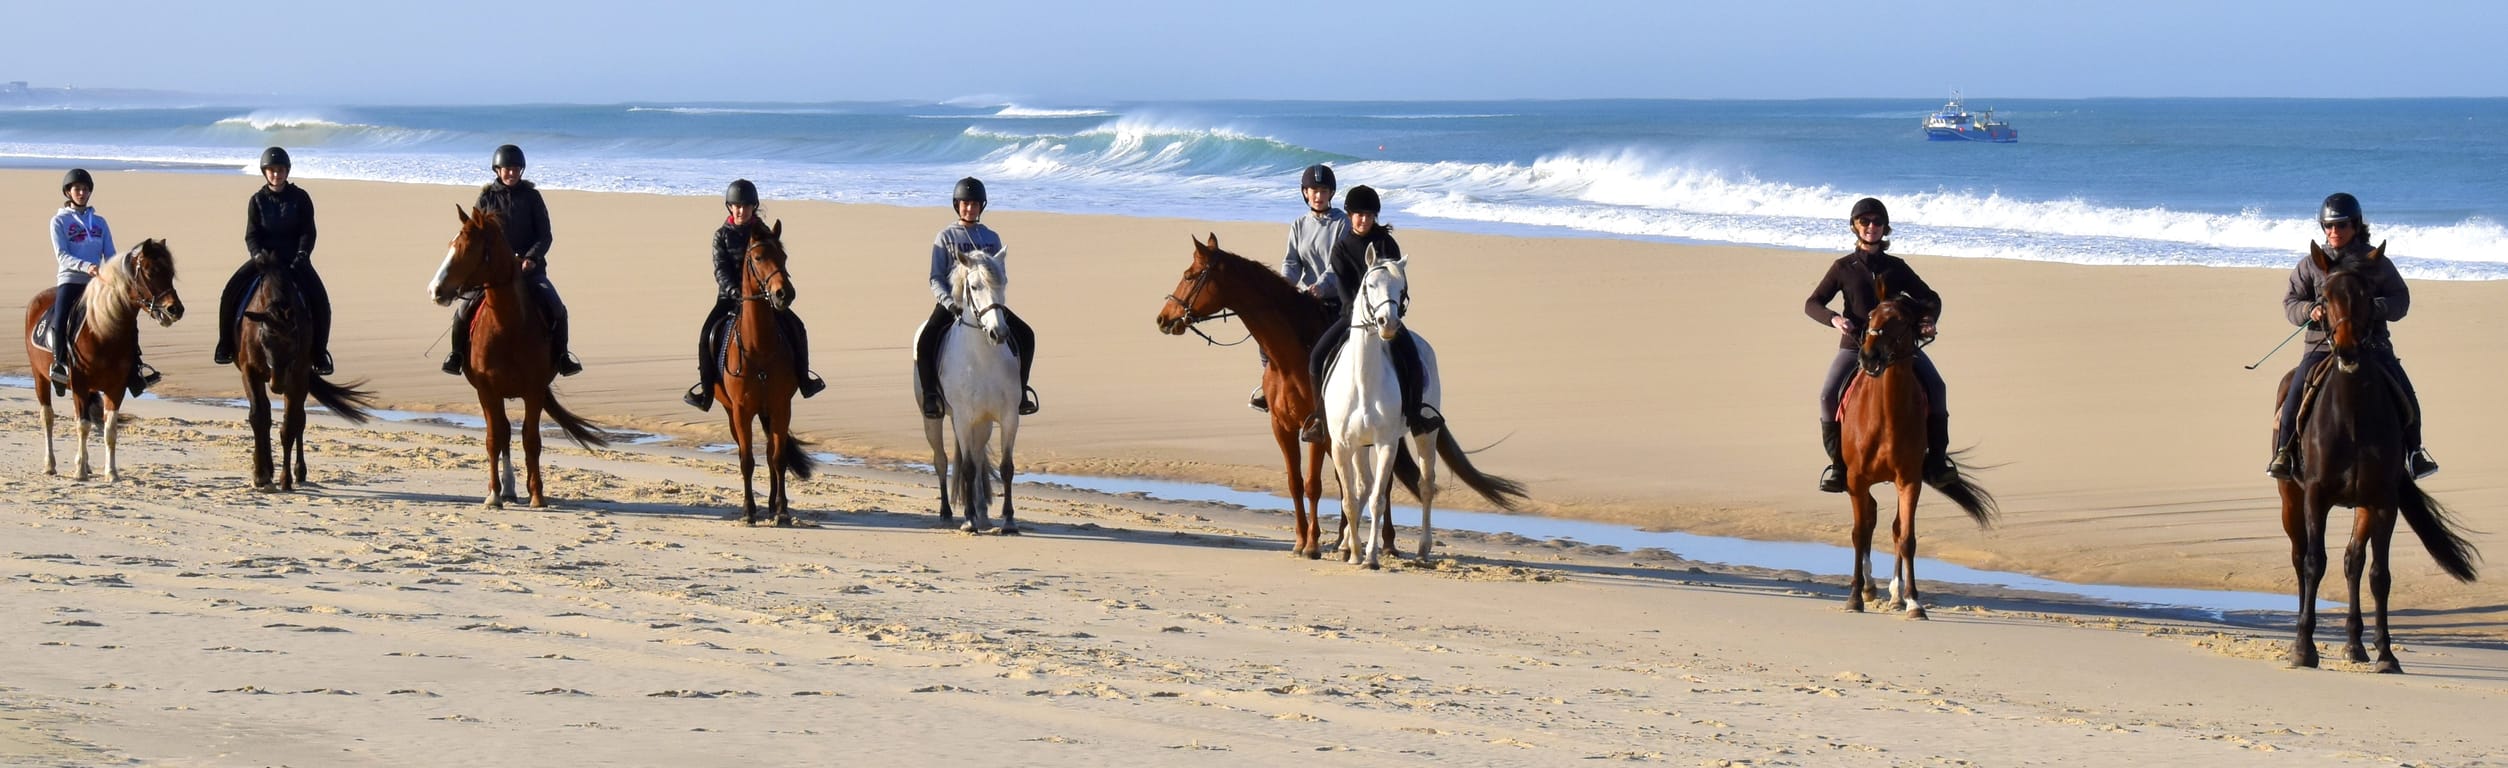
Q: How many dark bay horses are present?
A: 2